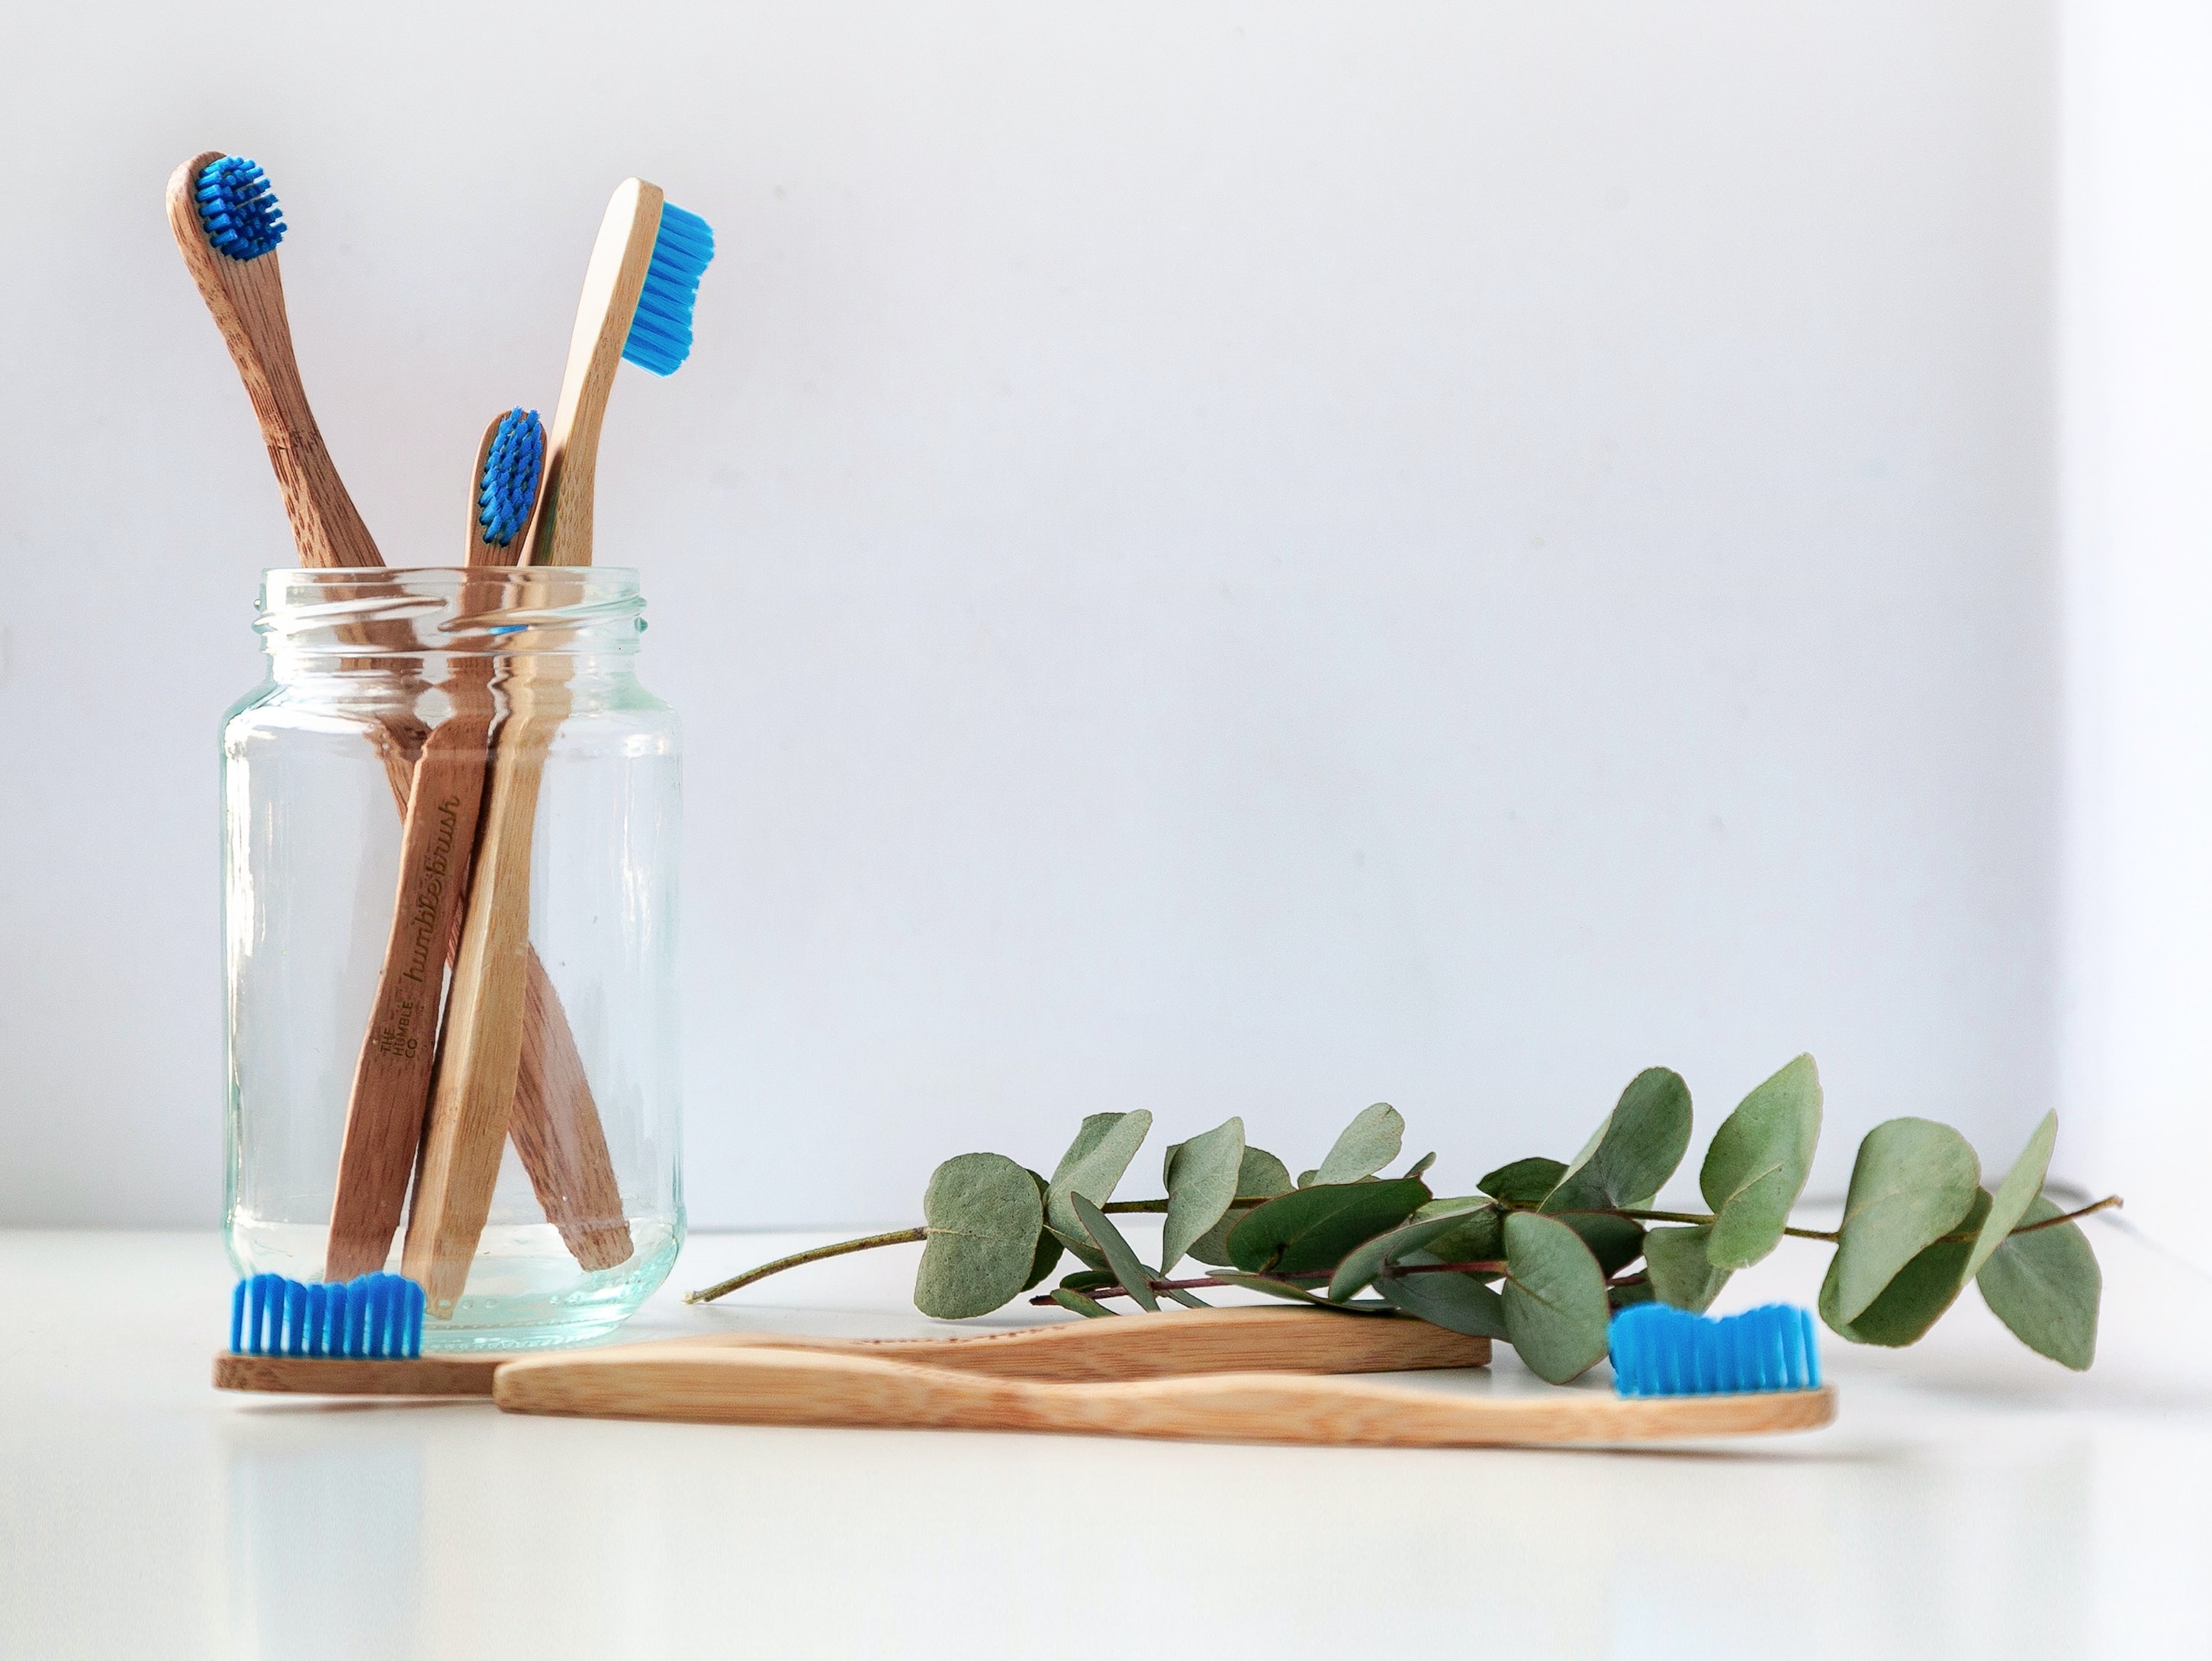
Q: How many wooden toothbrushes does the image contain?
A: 5